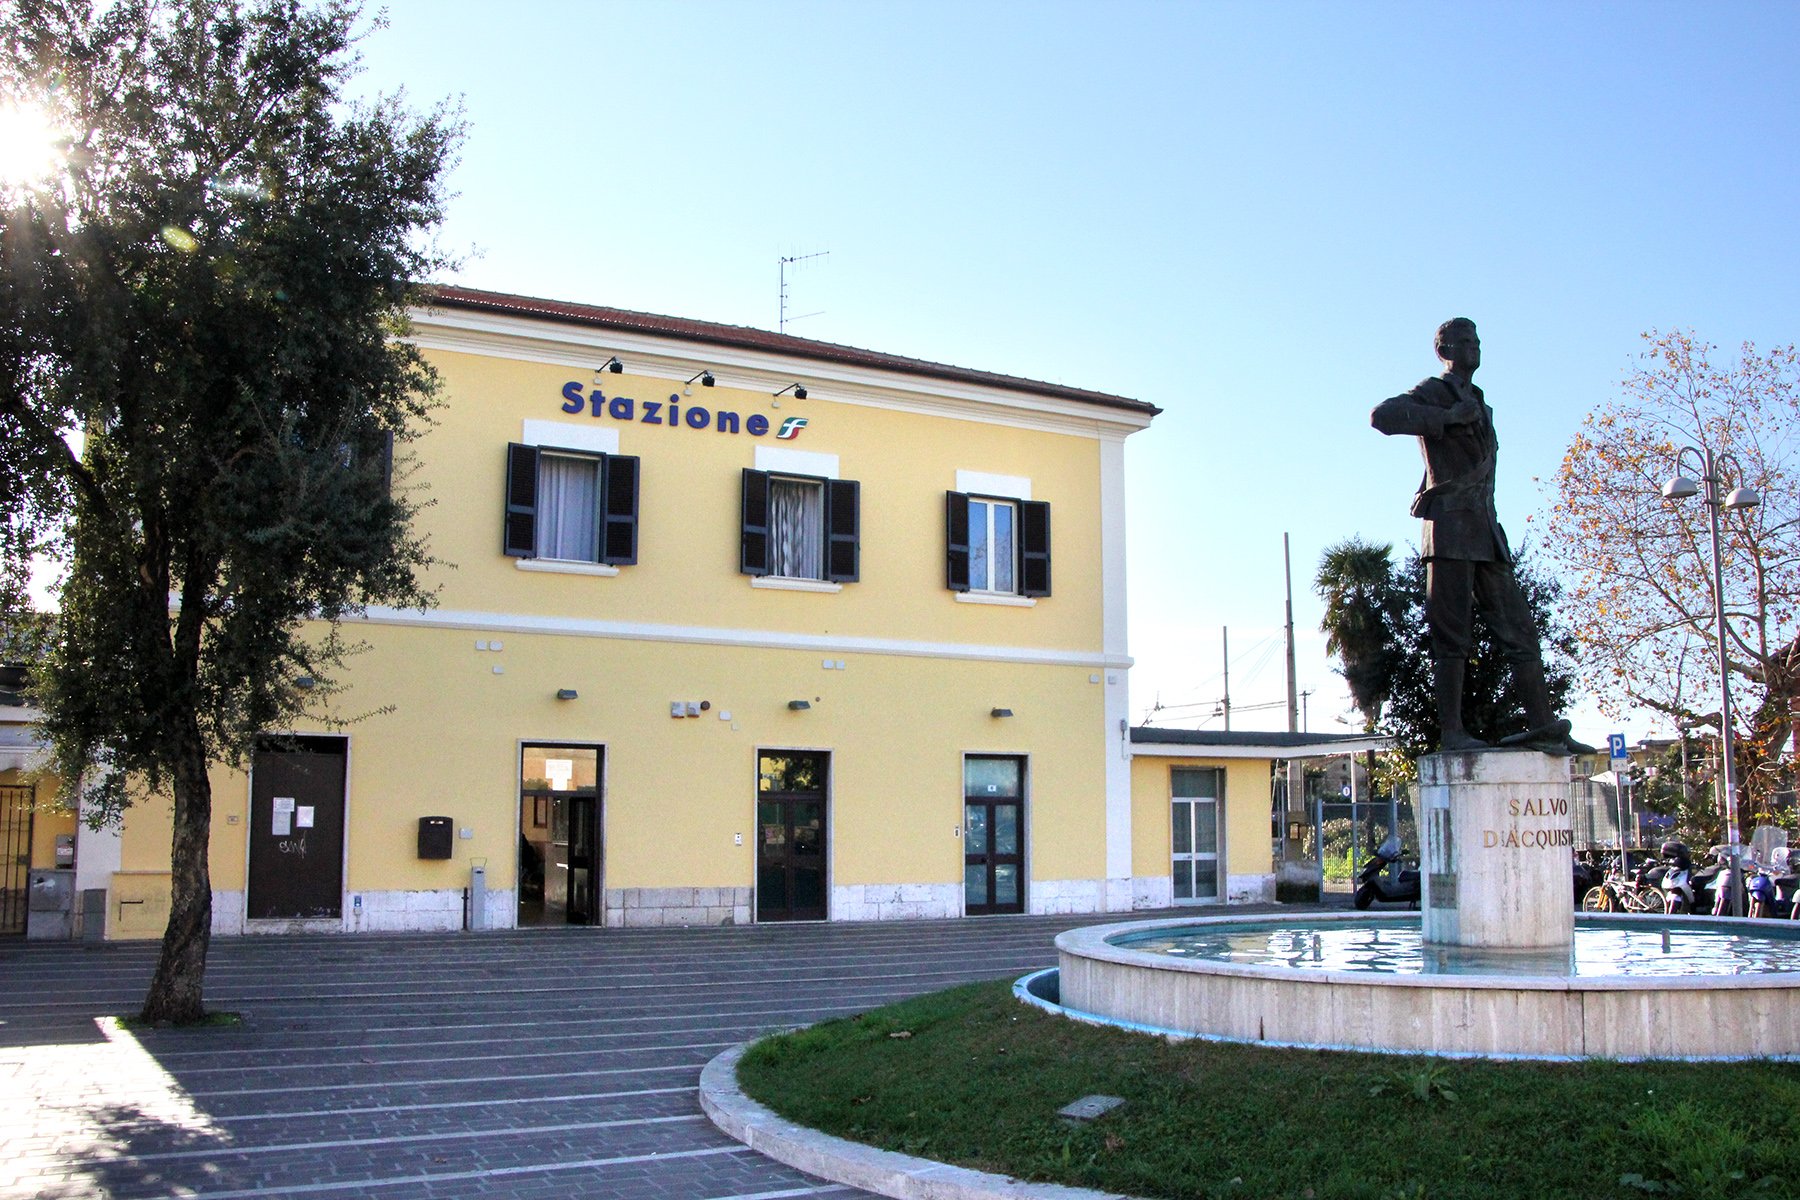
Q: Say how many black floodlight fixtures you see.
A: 3